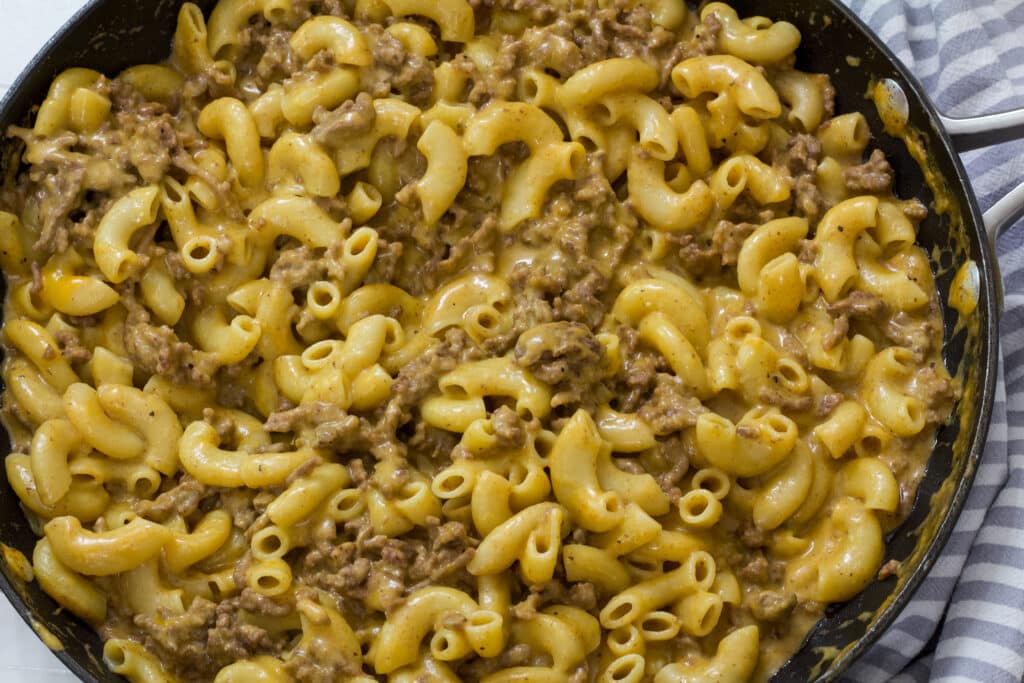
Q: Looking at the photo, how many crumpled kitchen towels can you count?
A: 1